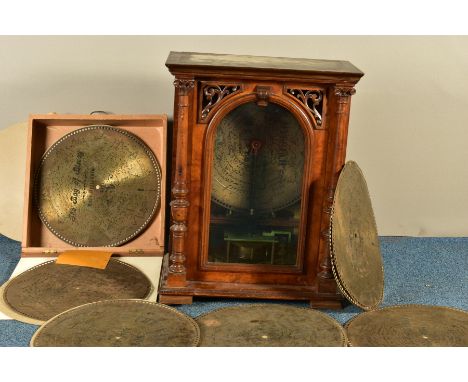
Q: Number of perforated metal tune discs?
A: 7